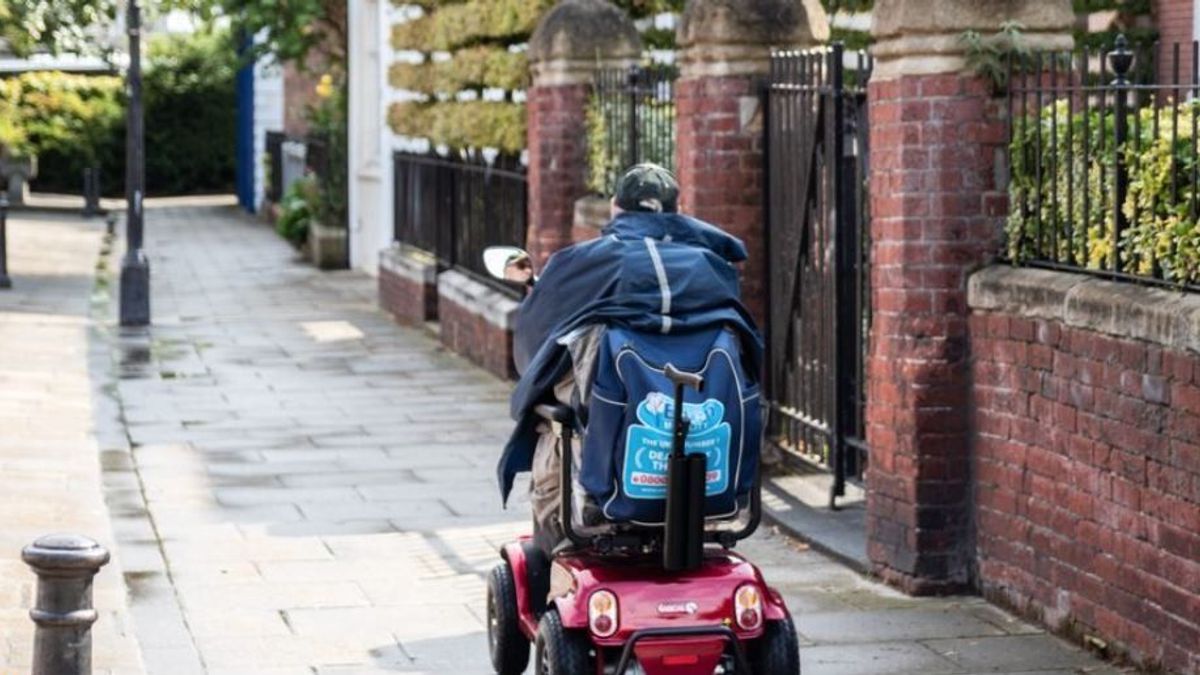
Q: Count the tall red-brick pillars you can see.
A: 3